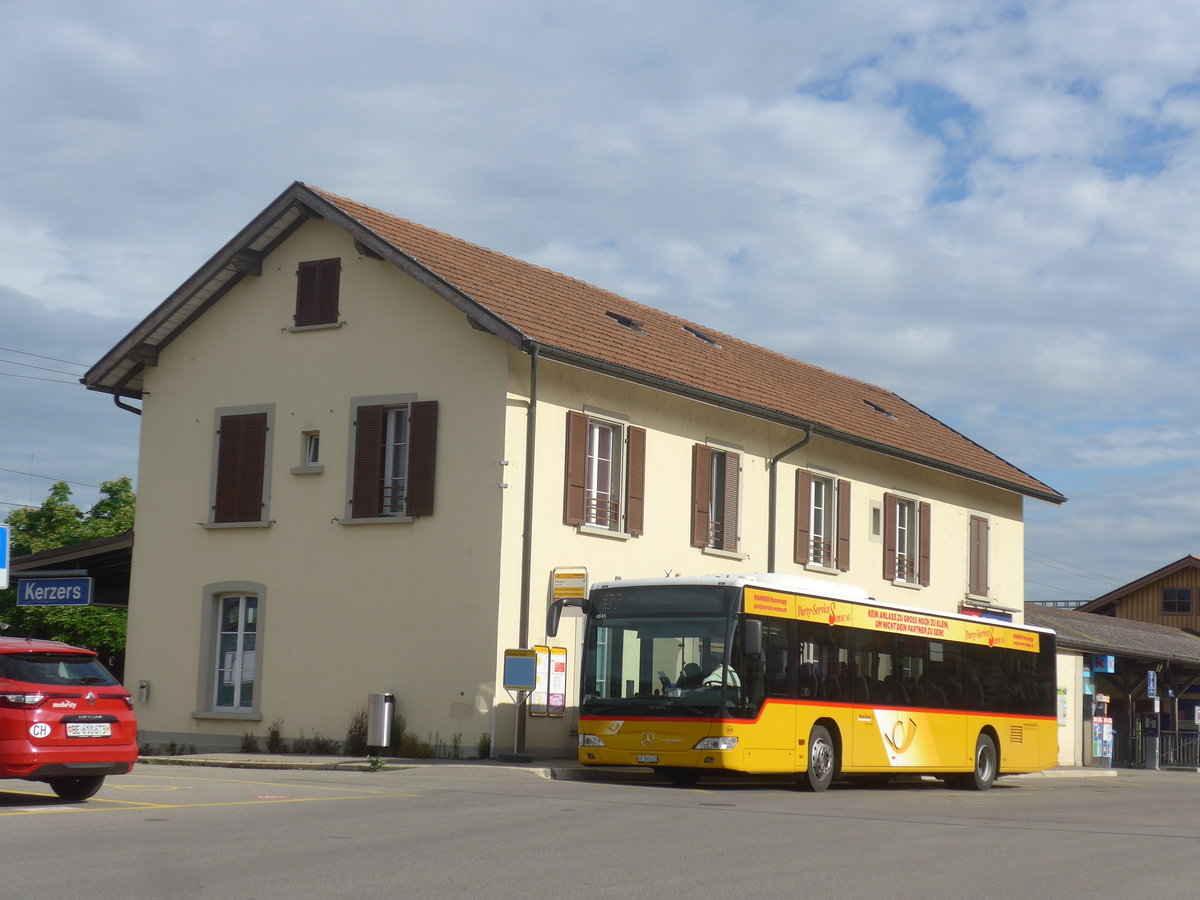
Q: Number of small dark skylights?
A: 3